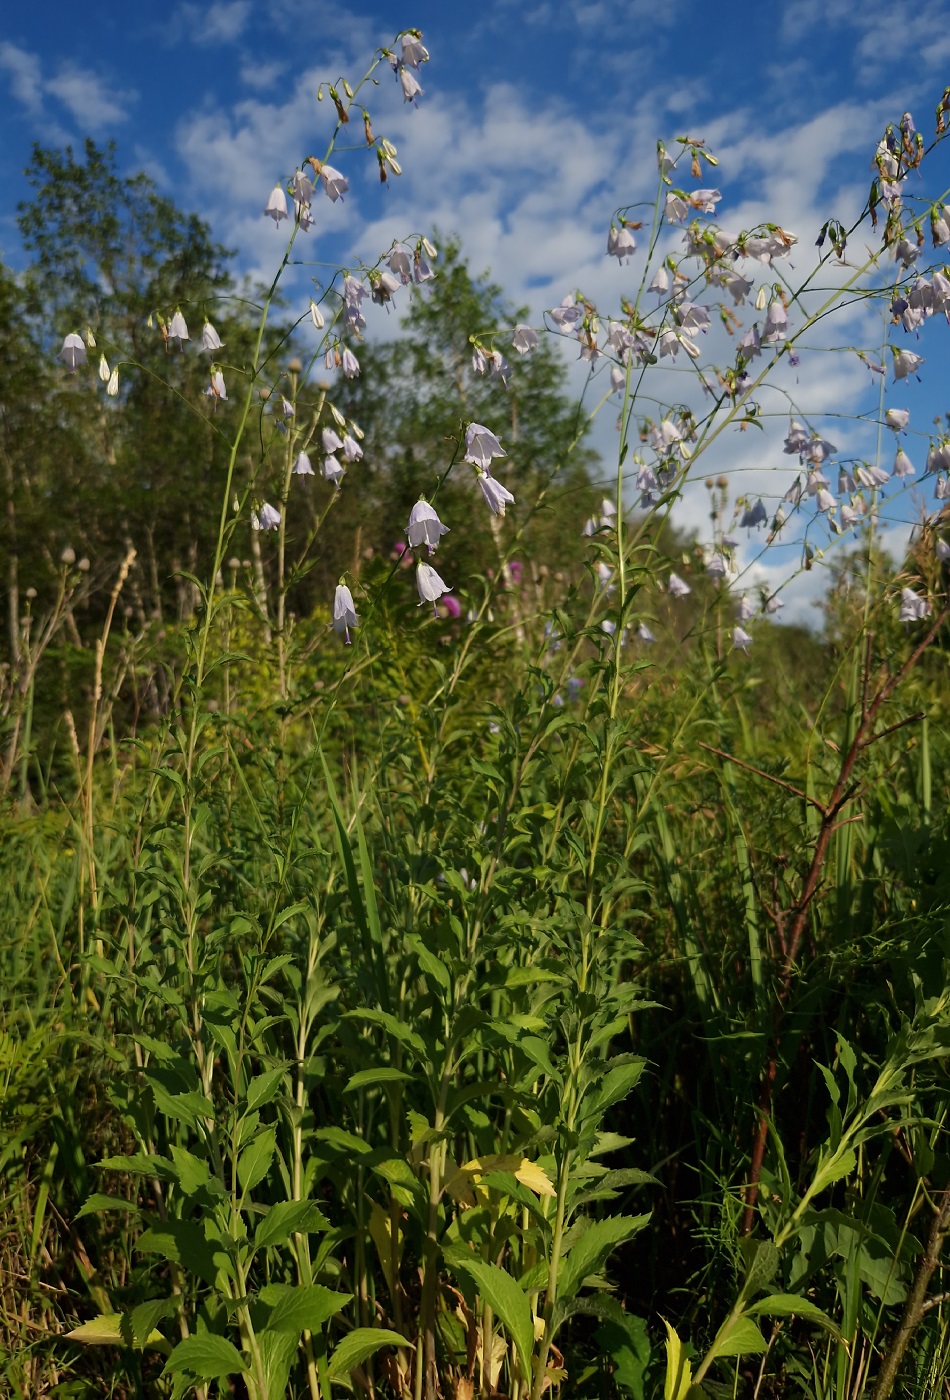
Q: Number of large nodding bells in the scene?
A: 5